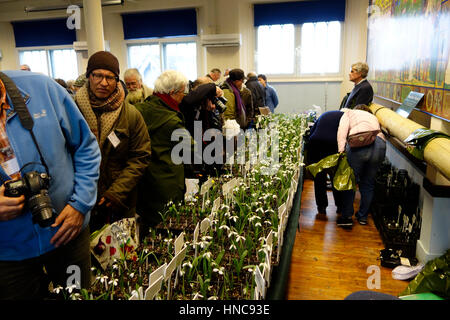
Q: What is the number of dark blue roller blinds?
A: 3